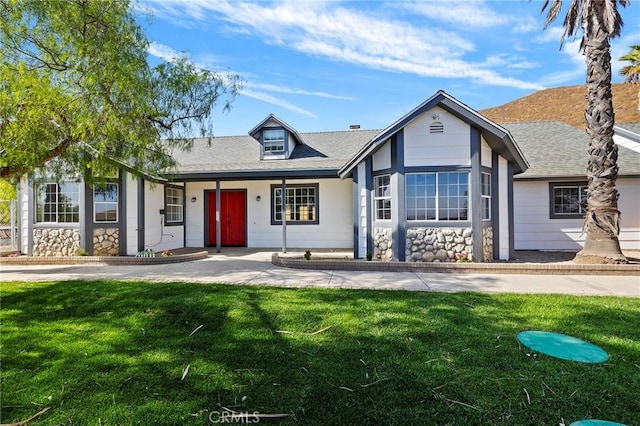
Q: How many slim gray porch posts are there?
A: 2